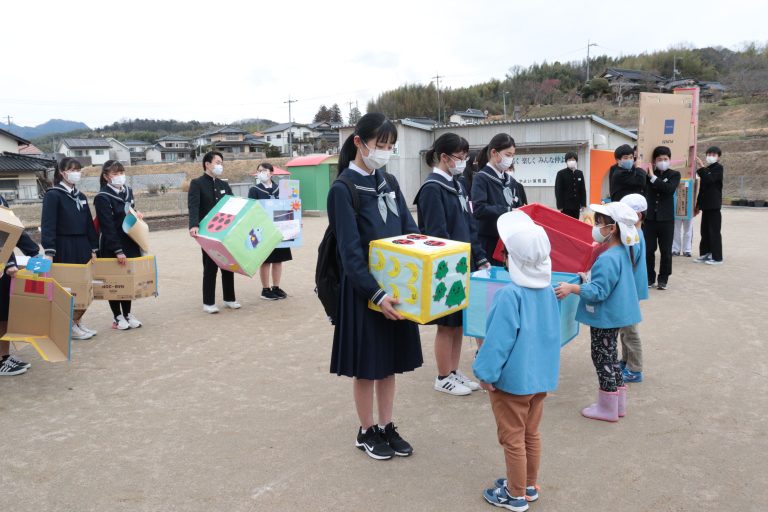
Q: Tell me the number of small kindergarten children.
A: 3